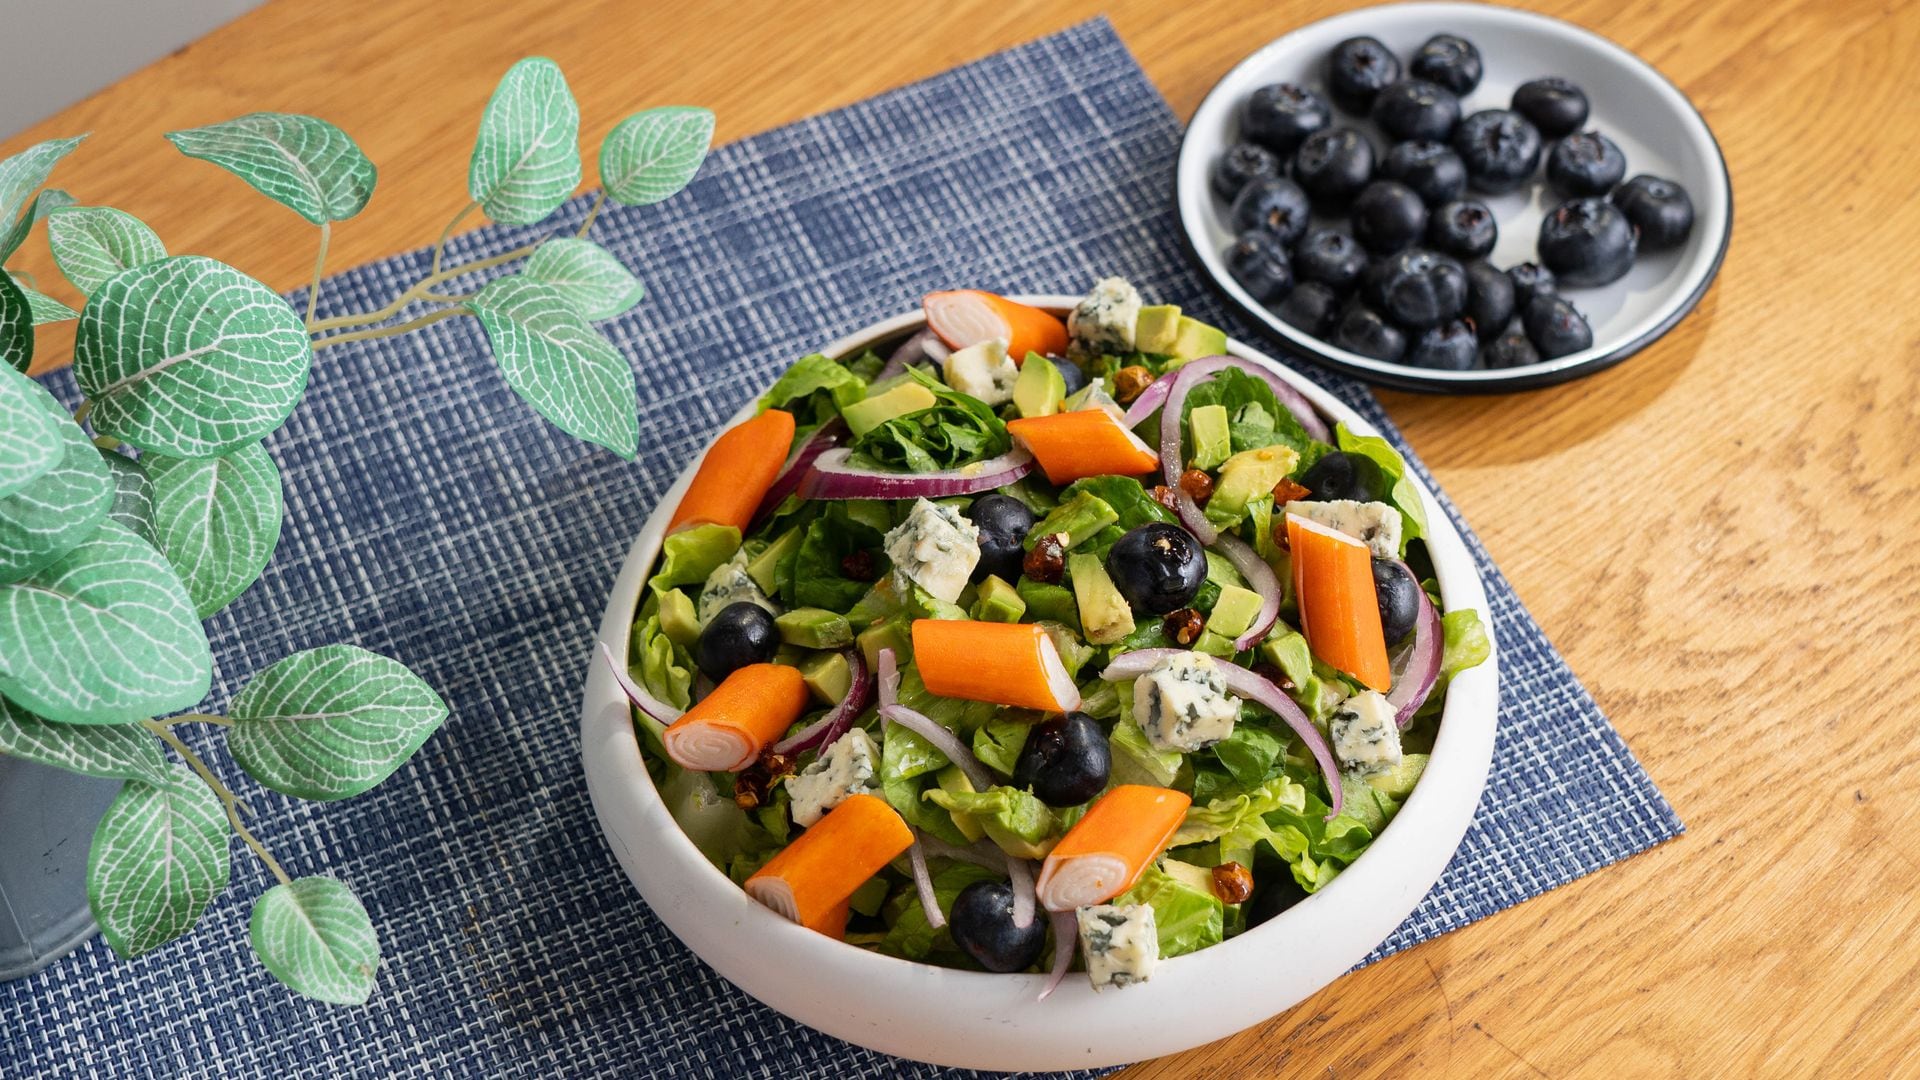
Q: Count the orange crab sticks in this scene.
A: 8